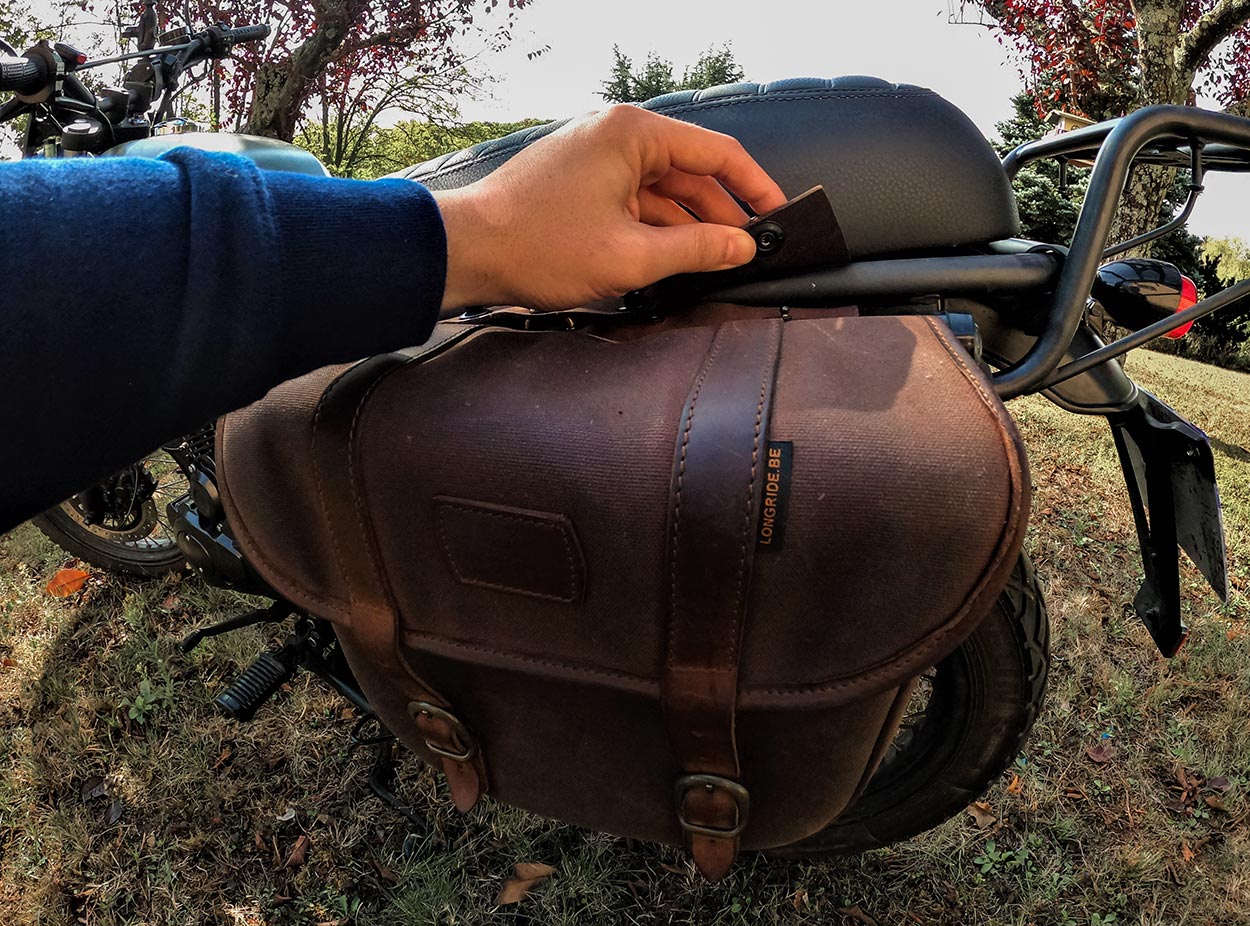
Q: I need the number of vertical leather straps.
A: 2